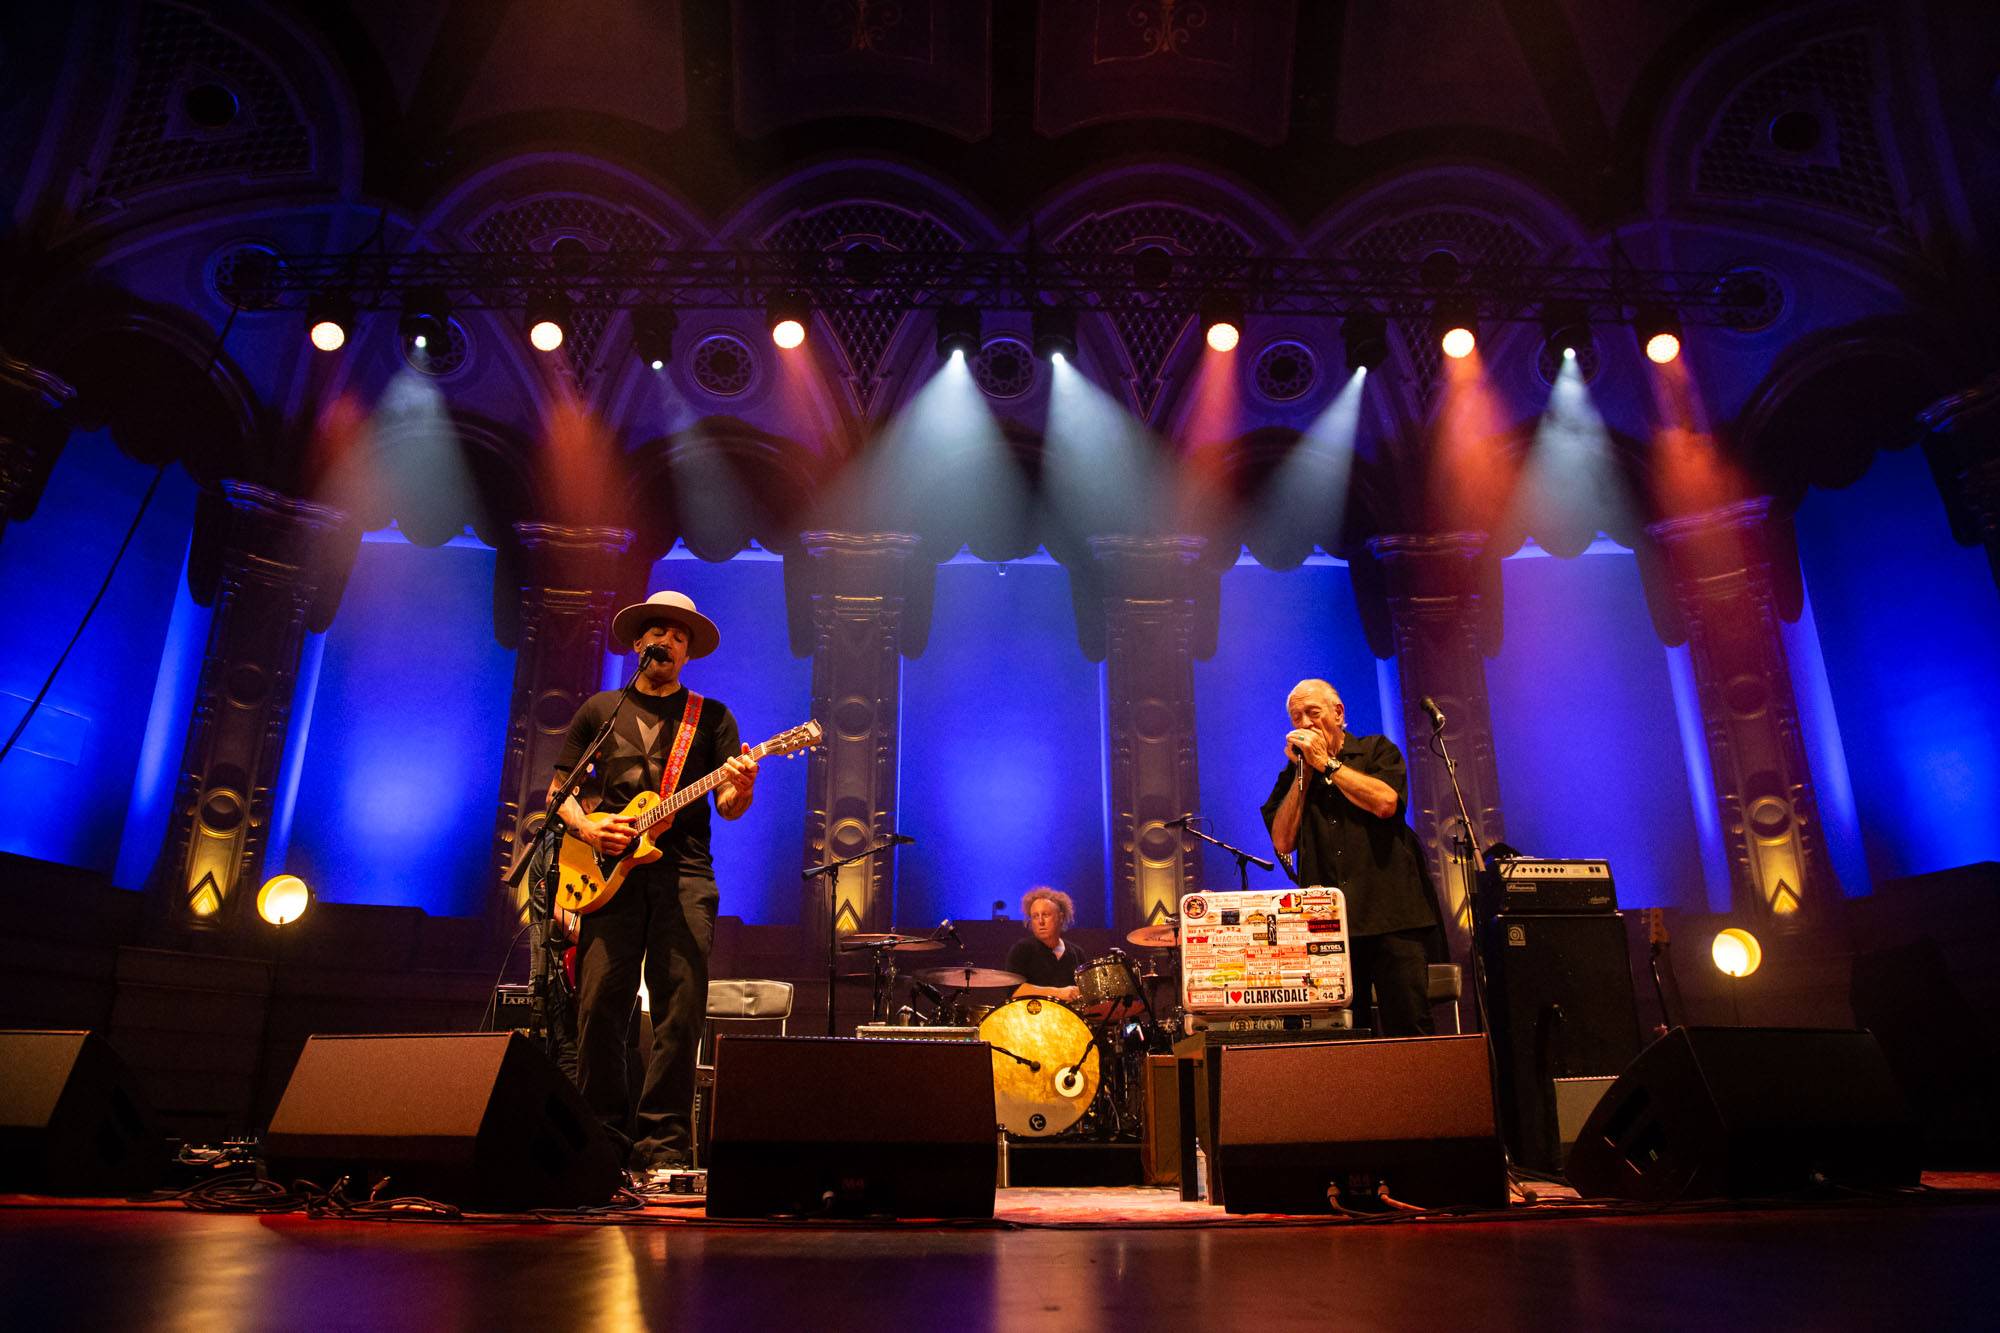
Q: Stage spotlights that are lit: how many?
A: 12